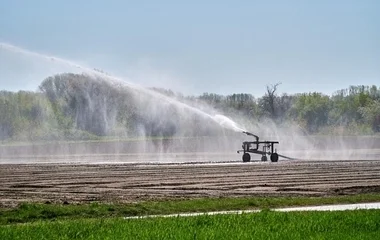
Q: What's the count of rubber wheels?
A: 3